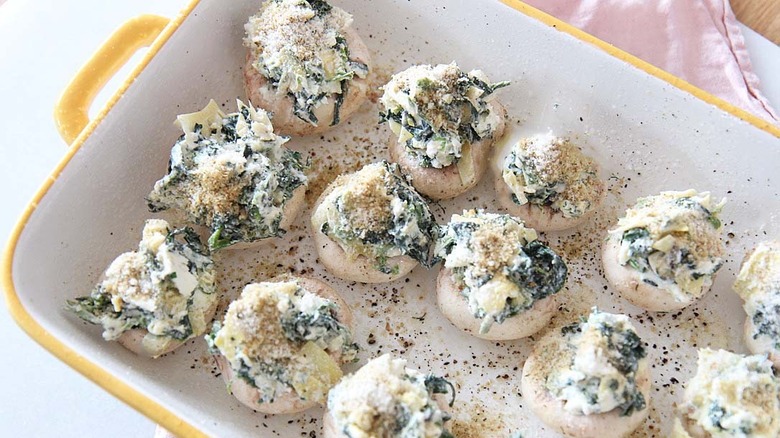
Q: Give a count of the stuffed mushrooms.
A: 13